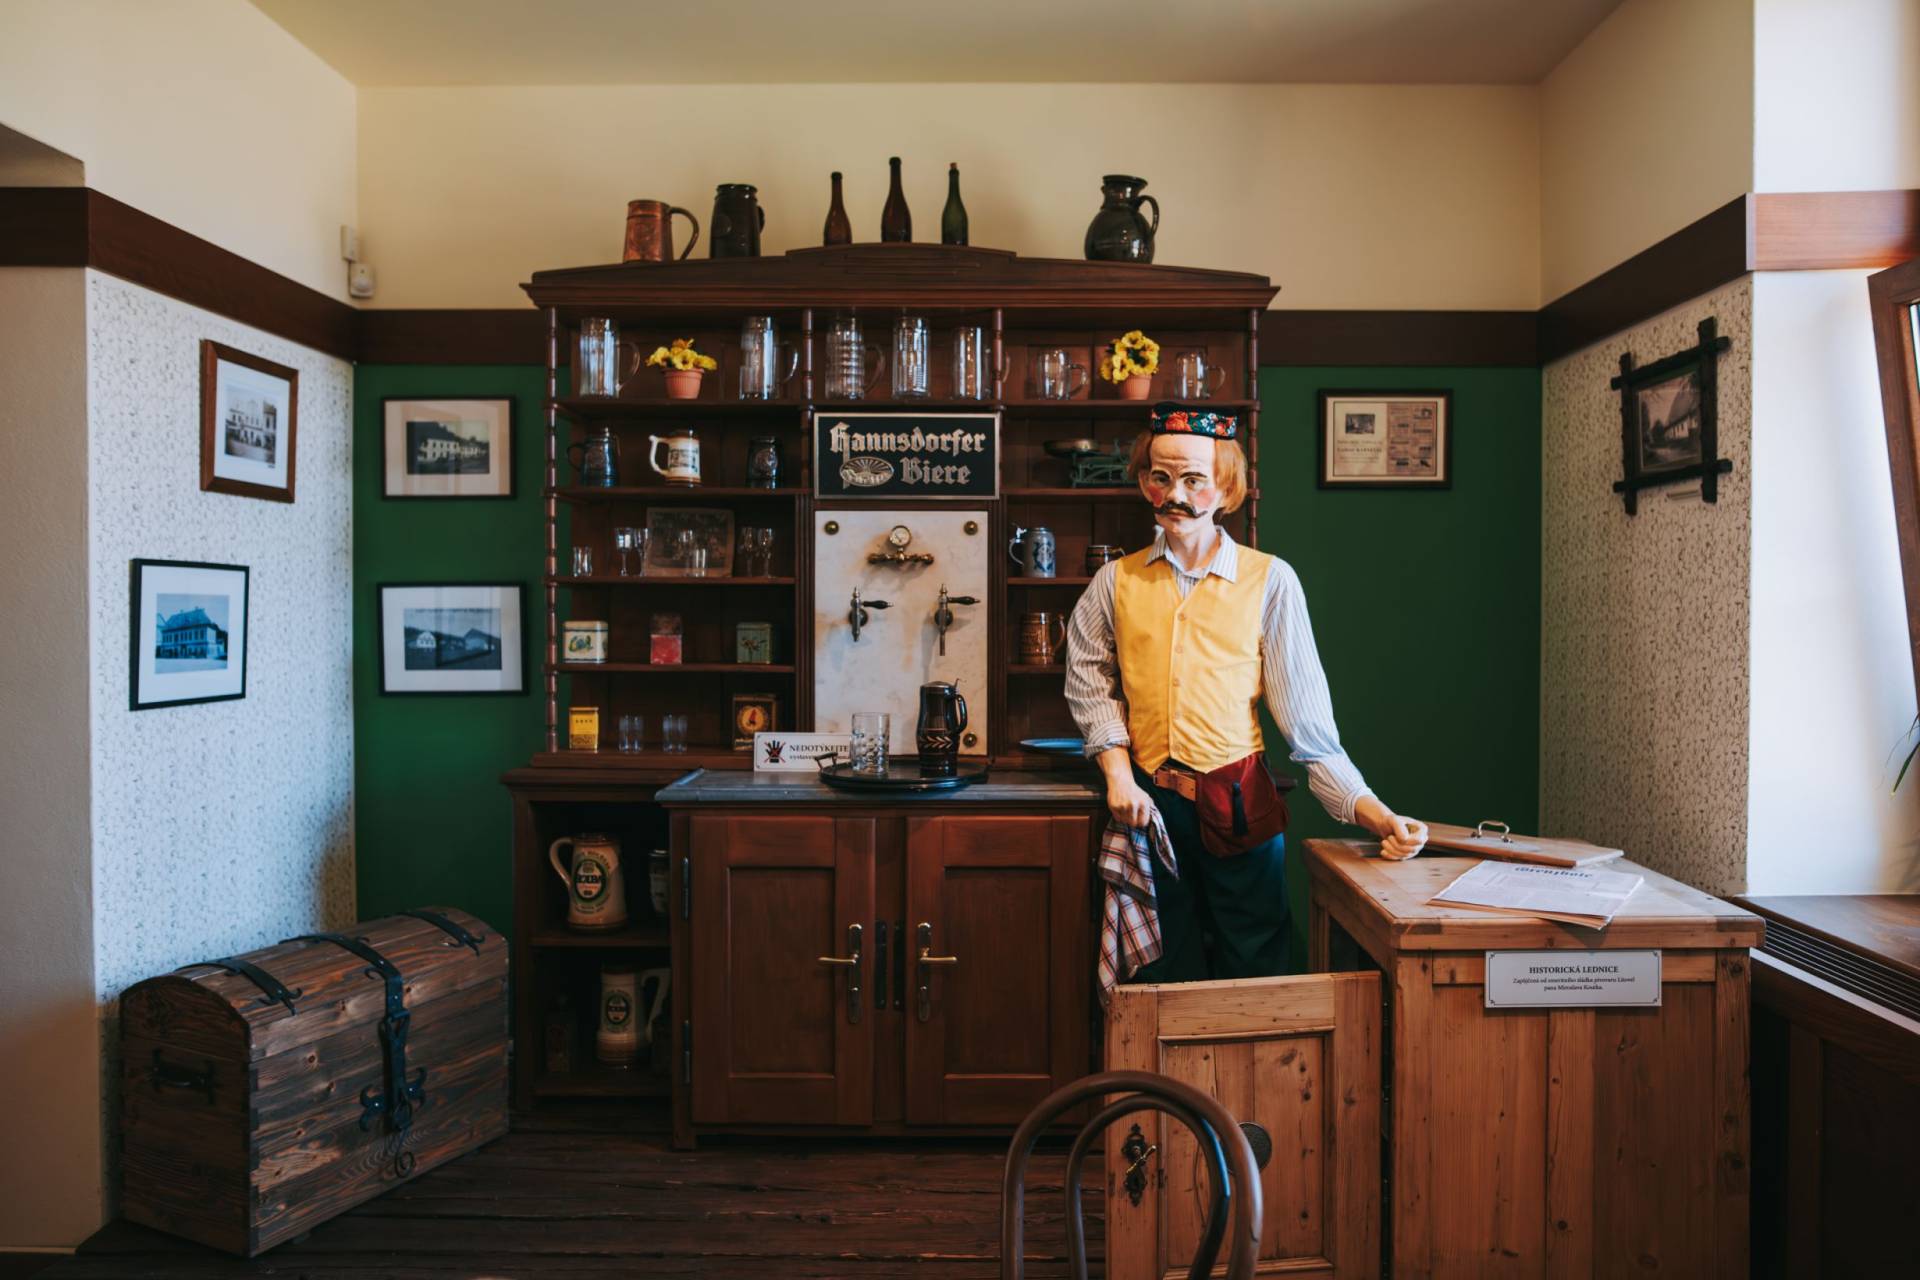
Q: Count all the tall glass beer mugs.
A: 5